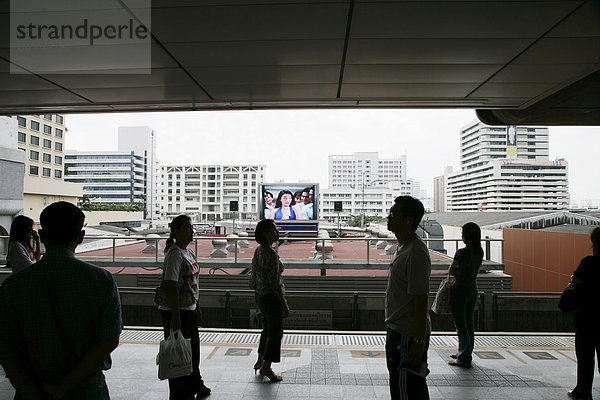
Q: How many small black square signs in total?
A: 2